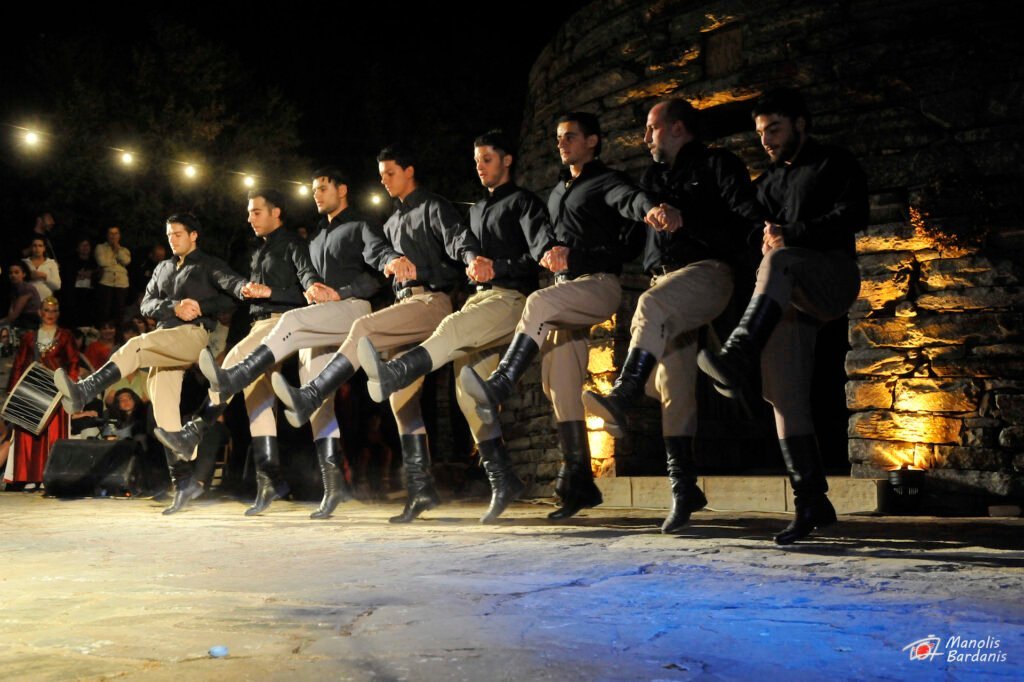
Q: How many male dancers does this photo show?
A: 8